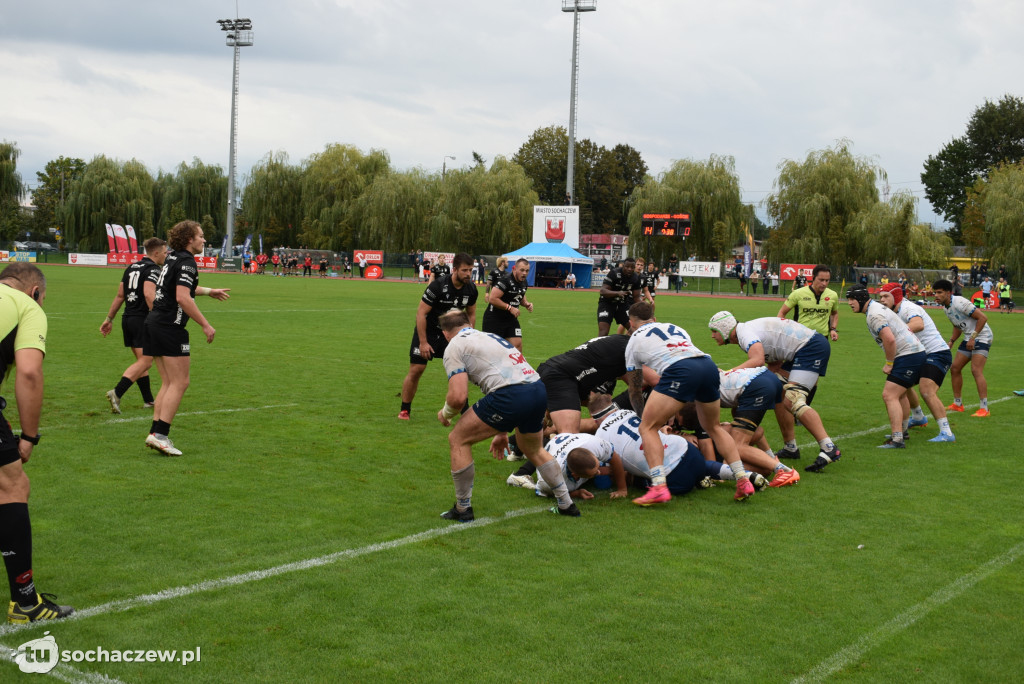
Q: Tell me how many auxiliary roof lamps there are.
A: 0